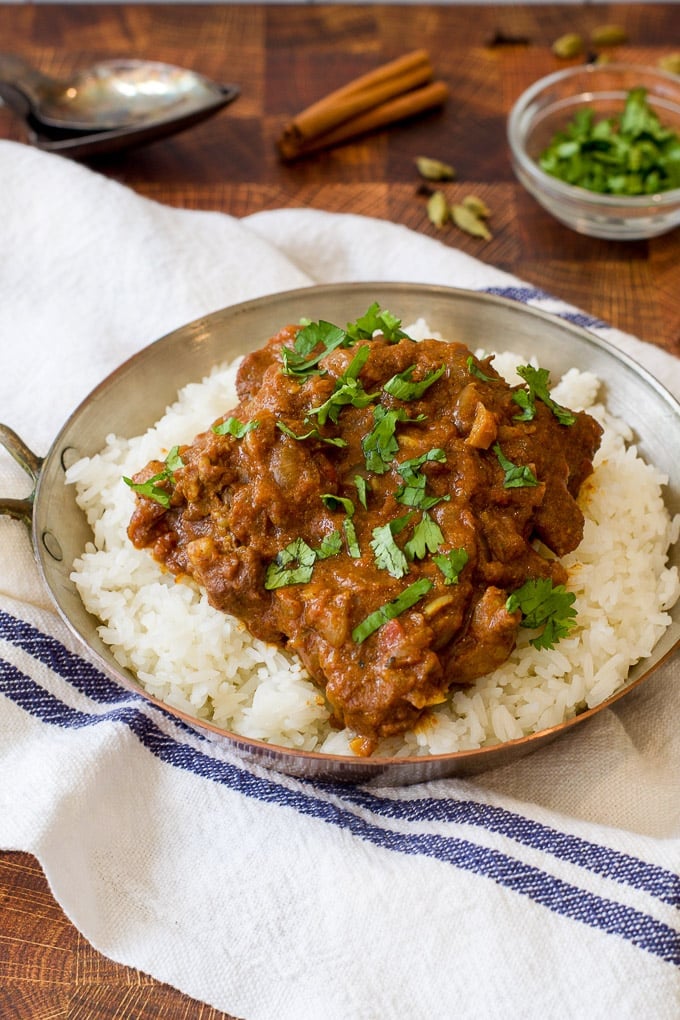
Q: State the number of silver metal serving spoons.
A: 2